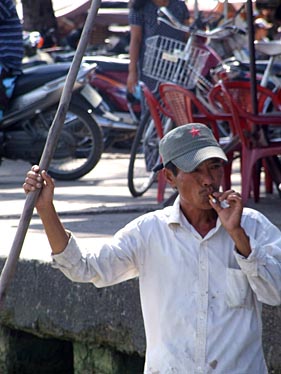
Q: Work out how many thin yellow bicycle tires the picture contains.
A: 0